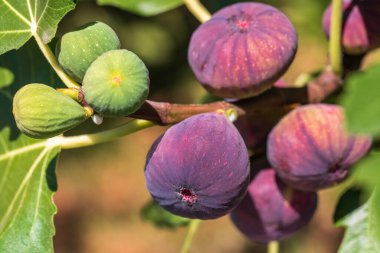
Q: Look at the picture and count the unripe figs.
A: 3